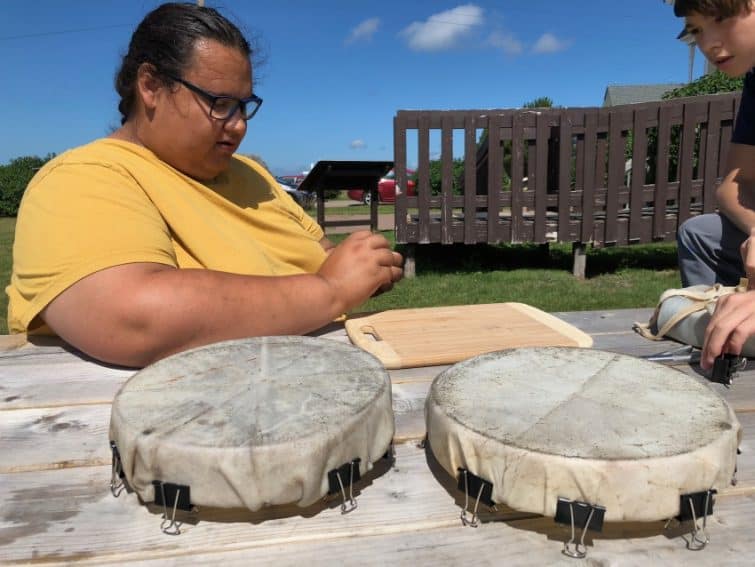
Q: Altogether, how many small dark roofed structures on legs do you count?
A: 1